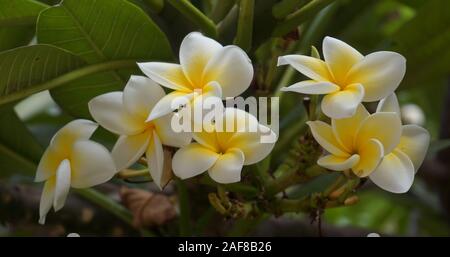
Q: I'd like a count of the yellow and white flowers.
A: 7